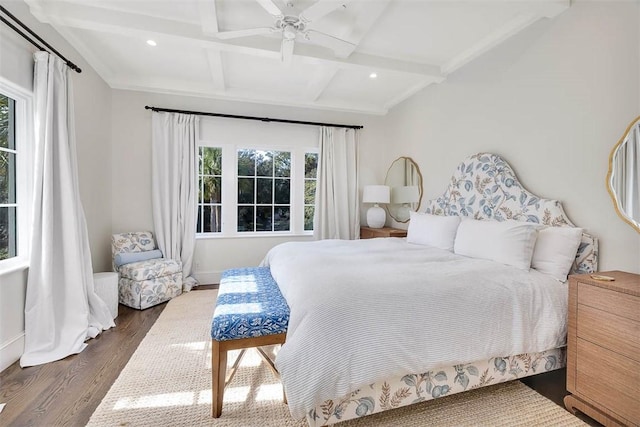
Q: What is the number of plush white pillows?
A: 3